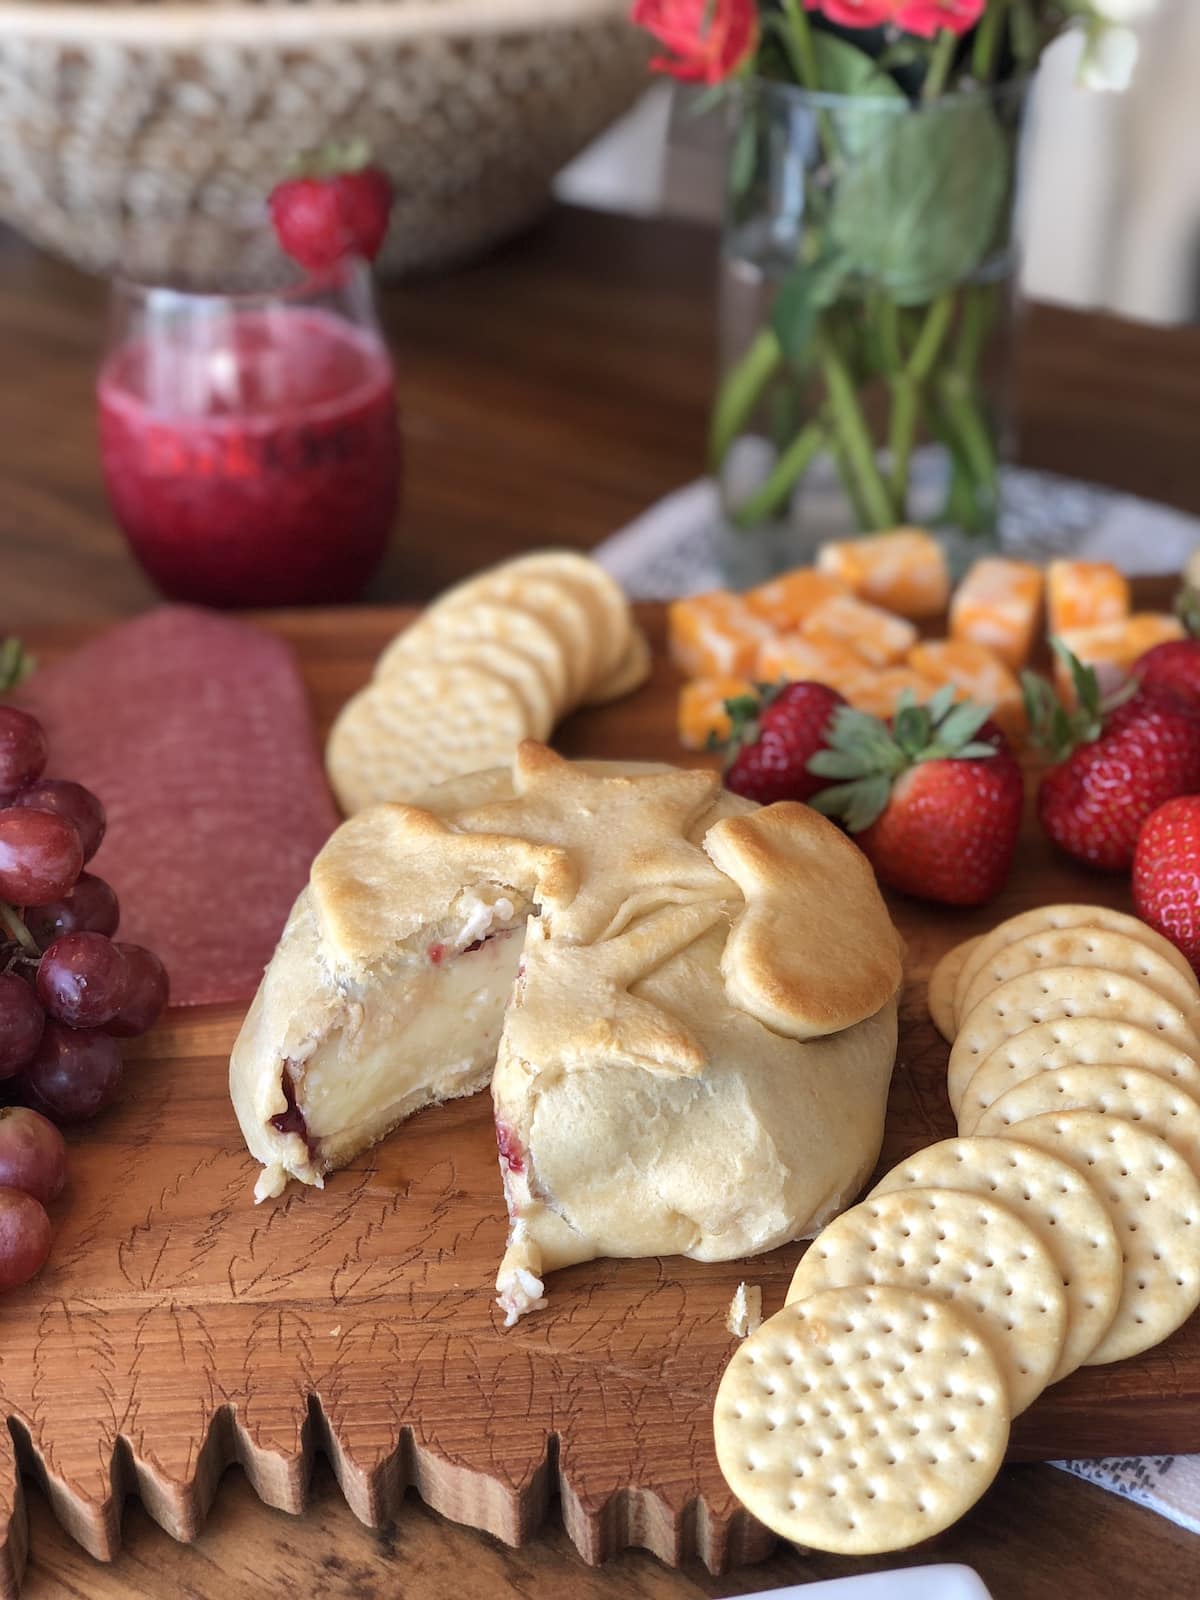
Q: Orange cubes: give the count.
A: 11